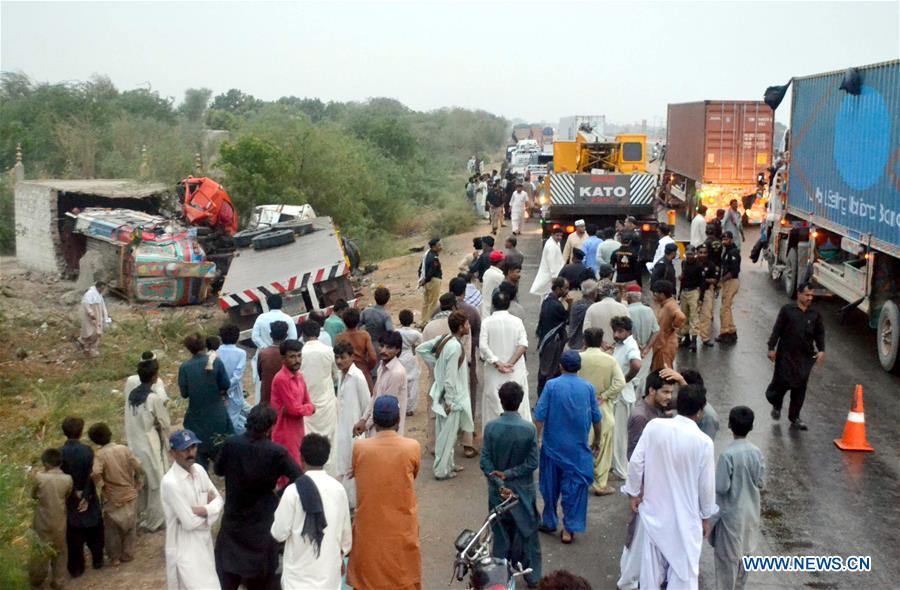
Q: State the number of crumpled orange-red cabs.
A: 1